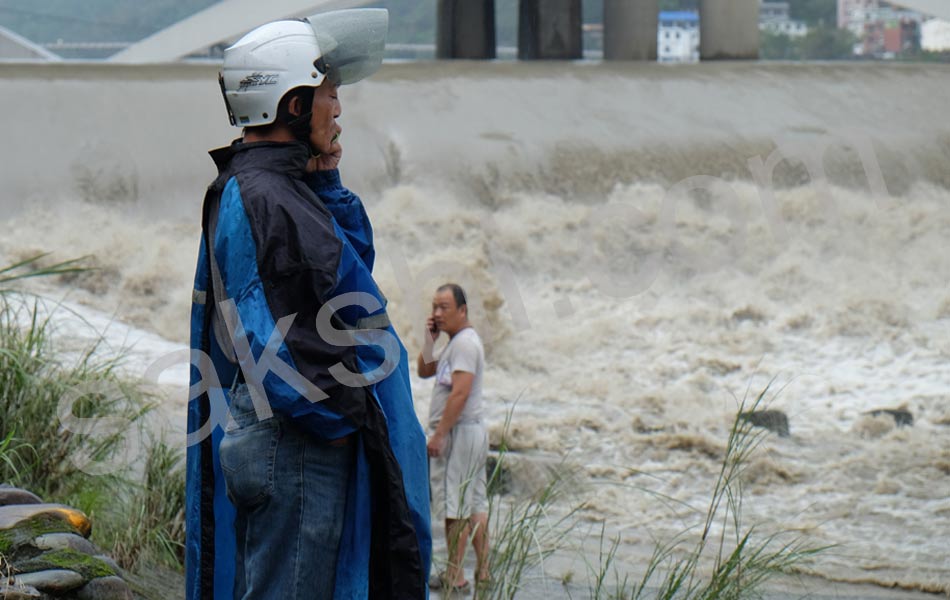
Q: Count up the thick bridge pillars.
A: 4